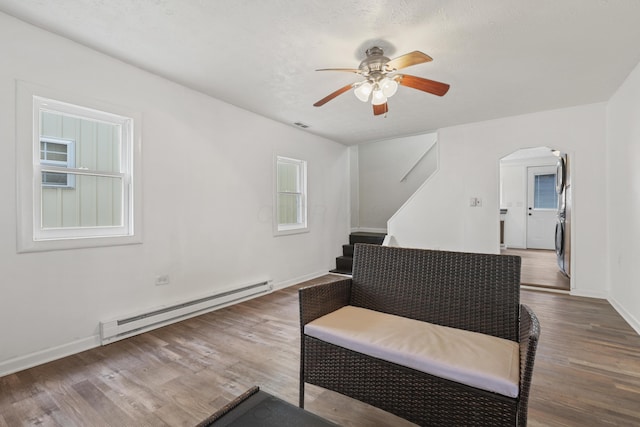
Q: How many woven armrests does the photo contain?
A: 2